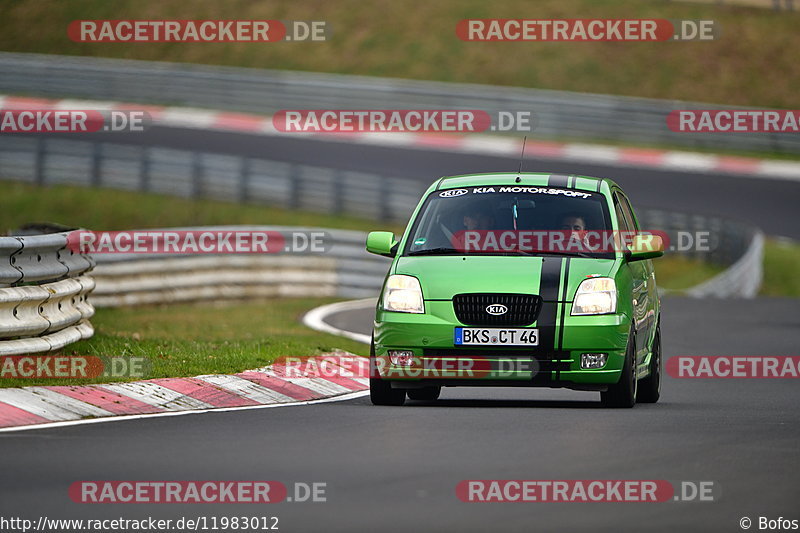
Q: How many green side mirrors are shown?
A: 2